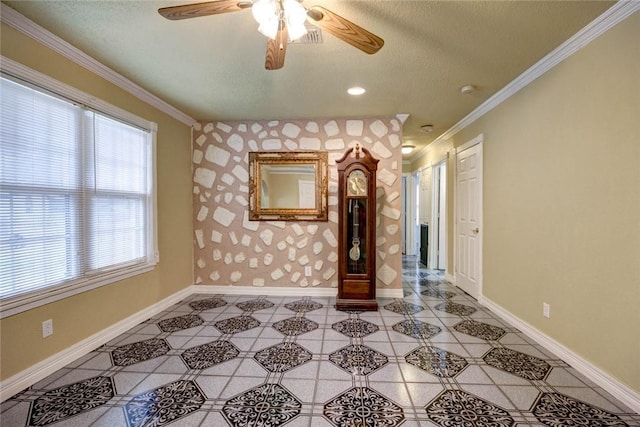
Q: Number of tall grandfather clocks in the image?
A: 1